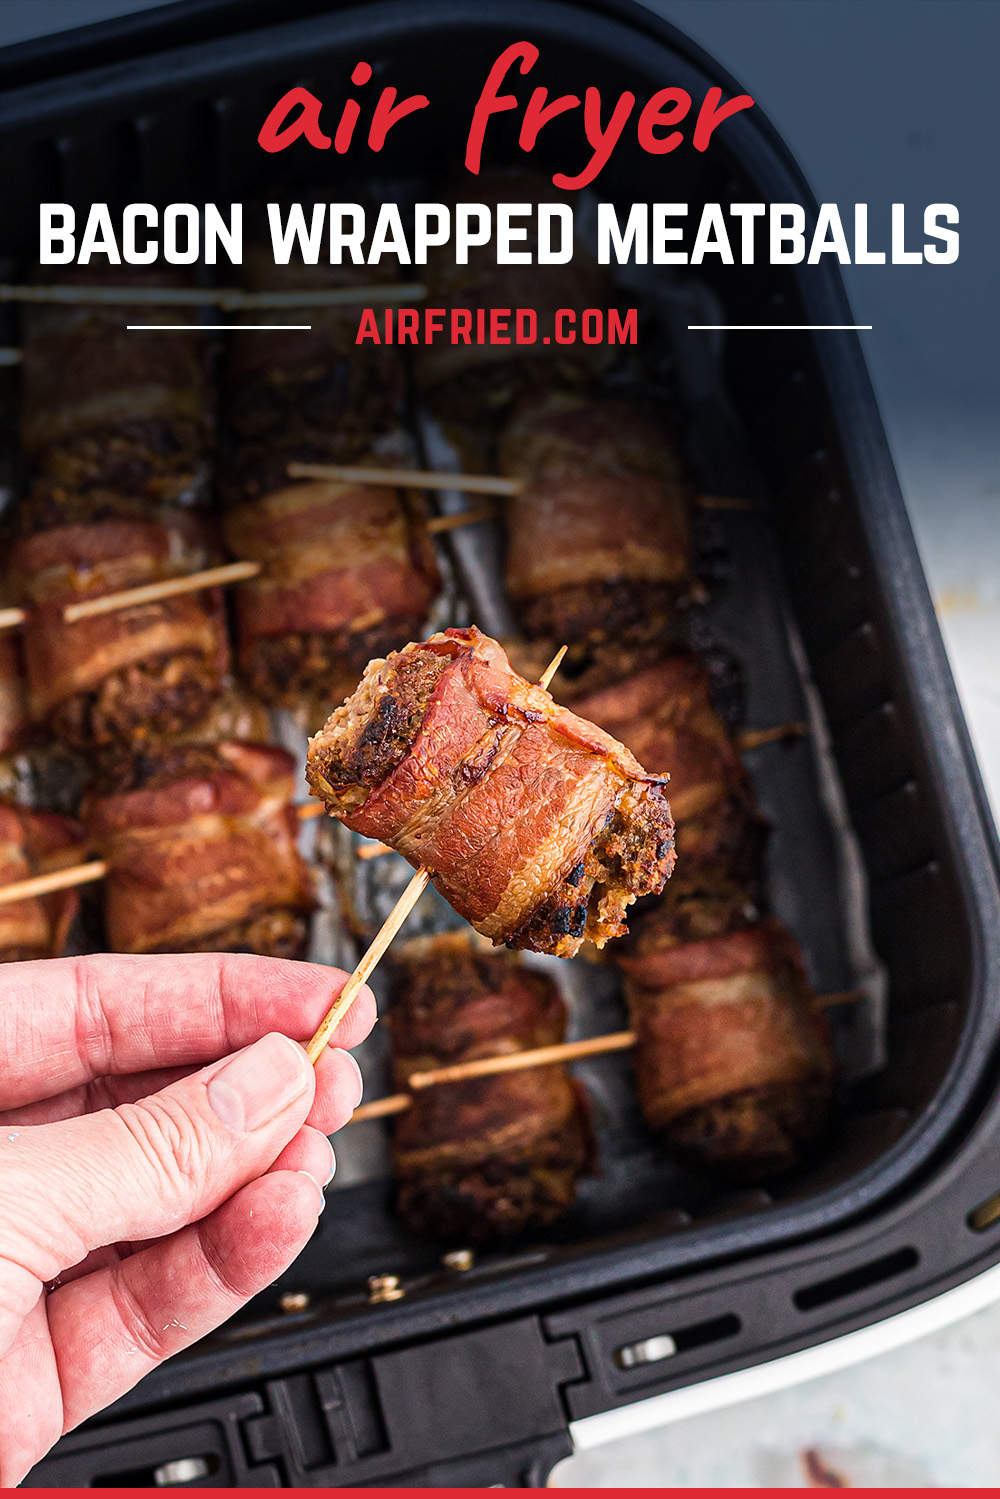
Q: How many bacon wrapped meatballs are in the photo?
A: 13